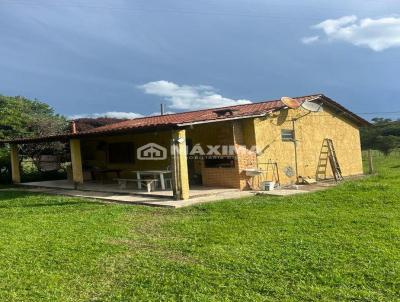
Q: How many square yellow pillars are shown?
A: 3